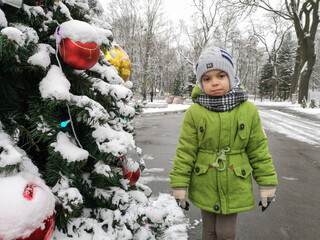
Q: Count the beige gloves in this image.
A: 2